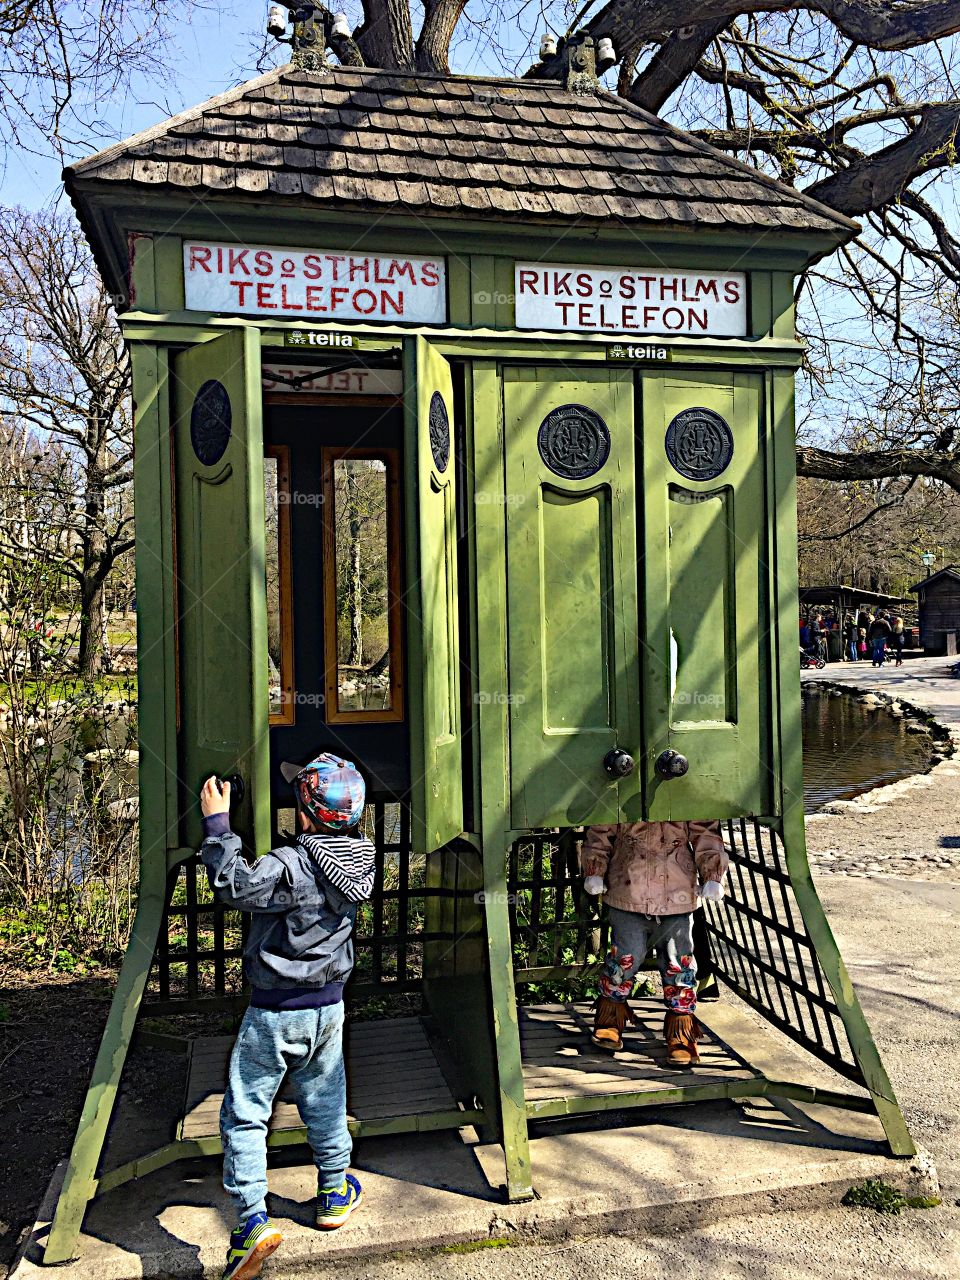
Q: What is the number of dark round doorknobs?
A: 3